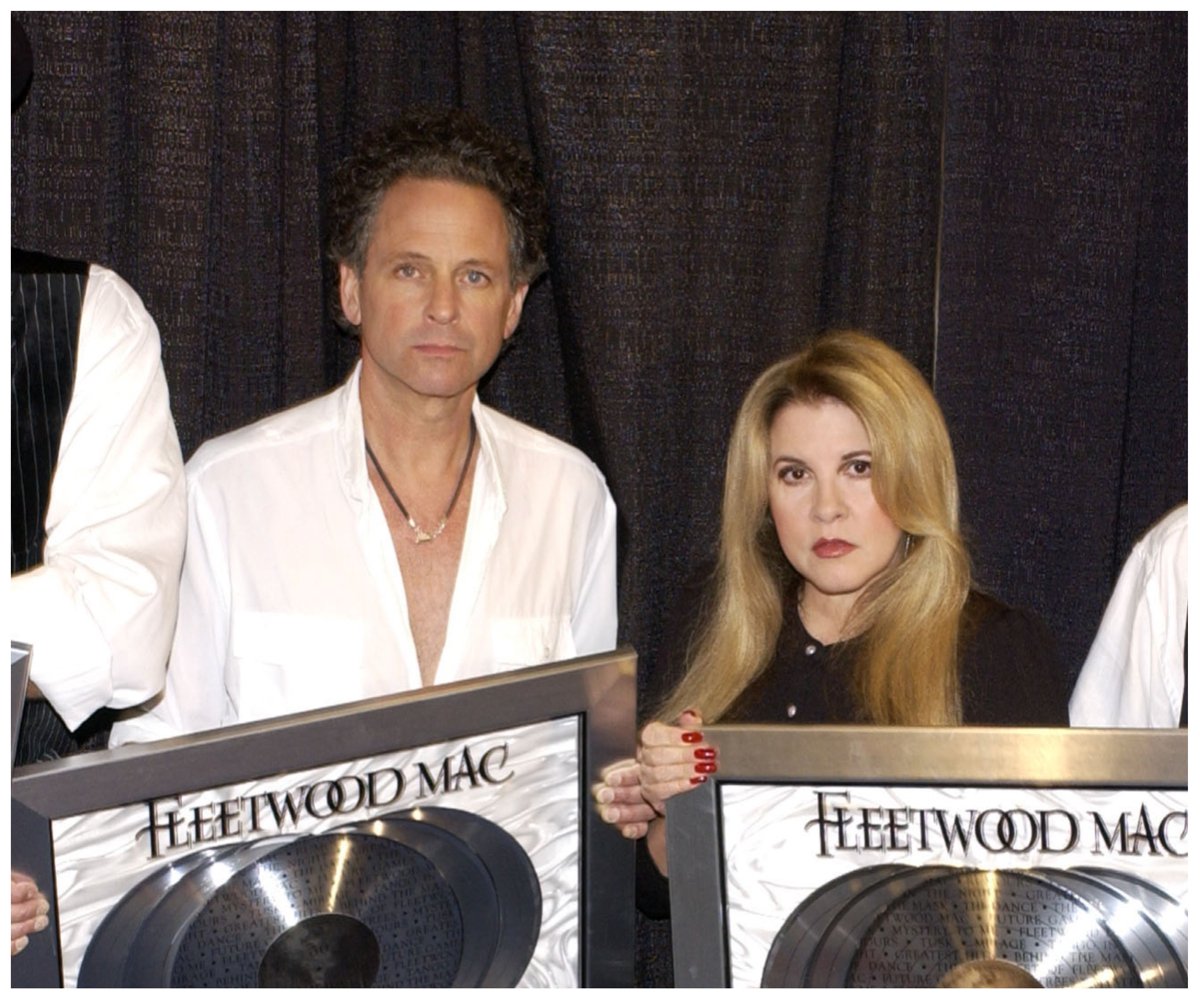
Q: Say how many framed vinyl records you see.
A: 2